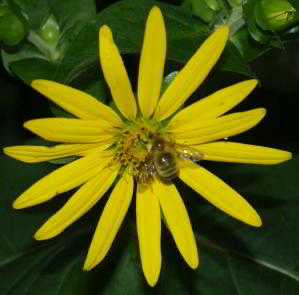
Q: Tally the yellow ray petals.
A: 15